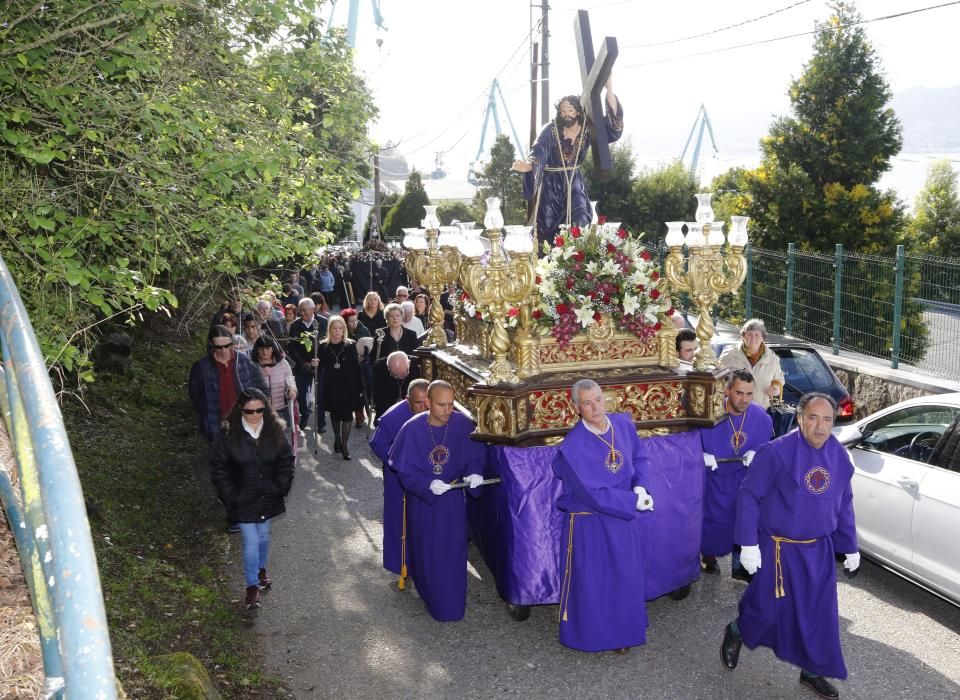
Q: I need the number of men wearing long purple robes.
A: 5